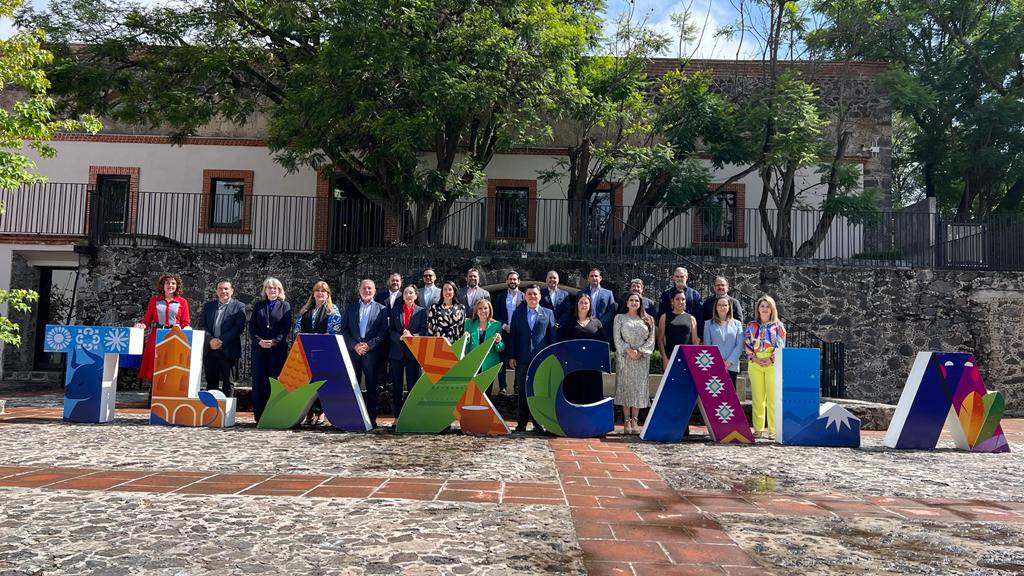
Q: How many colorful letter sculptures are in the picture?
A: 8